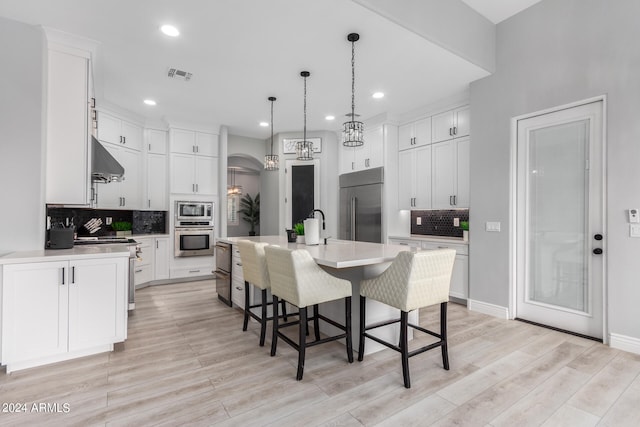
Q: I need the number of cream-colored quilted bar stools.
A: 3